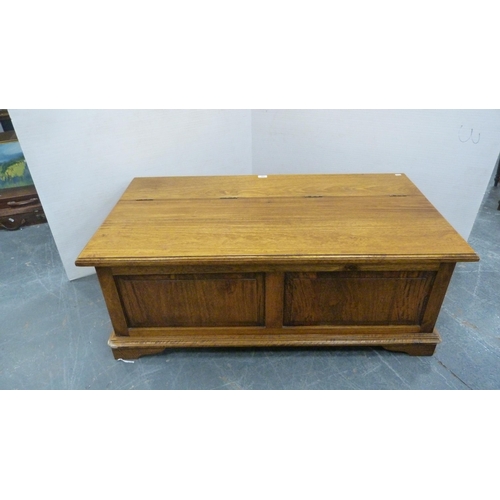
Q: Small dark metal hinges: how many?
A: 4